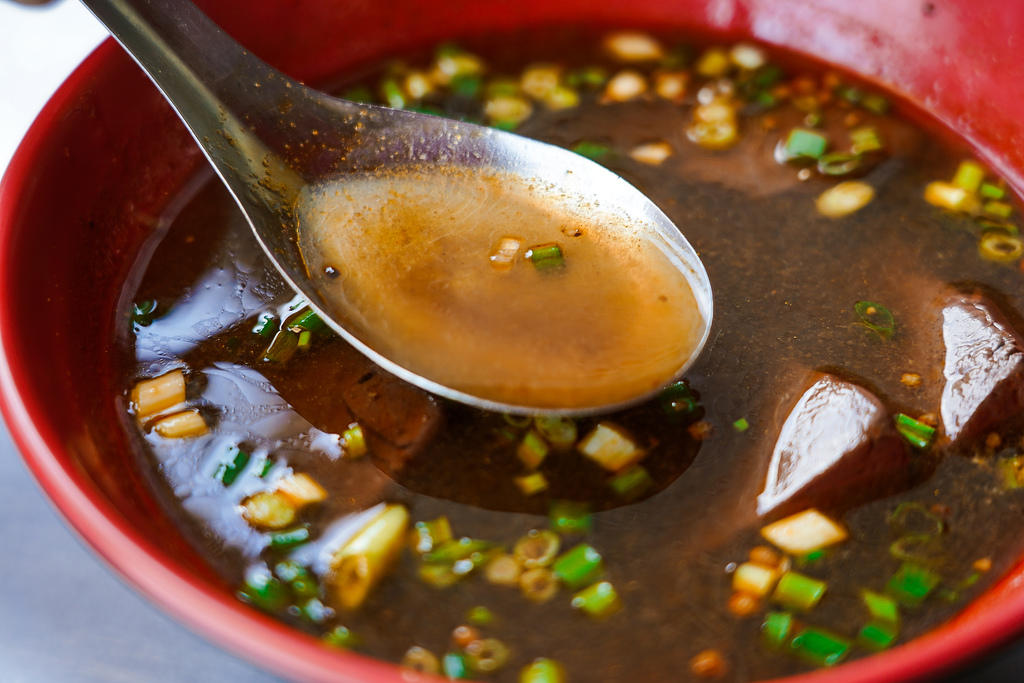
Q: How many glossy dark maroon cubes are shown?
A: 2